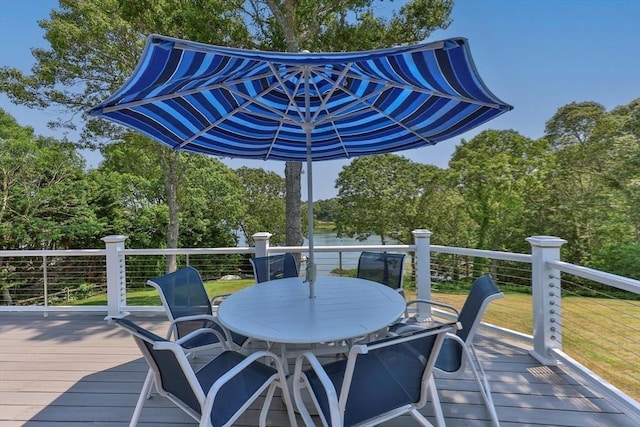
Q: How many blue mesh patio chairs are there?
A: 6